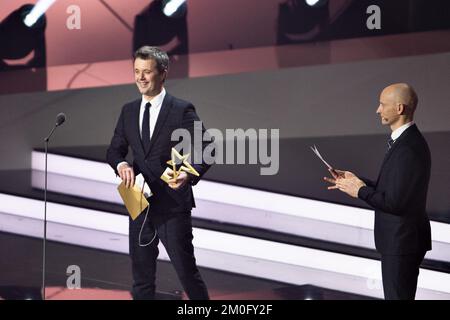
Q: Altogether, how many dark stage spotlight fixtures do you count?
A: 3